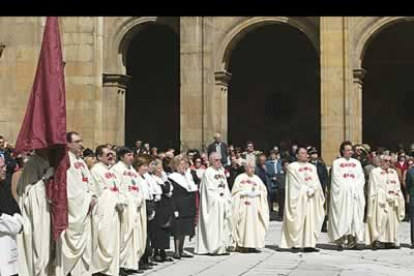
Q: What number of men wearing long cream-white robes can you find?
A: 9